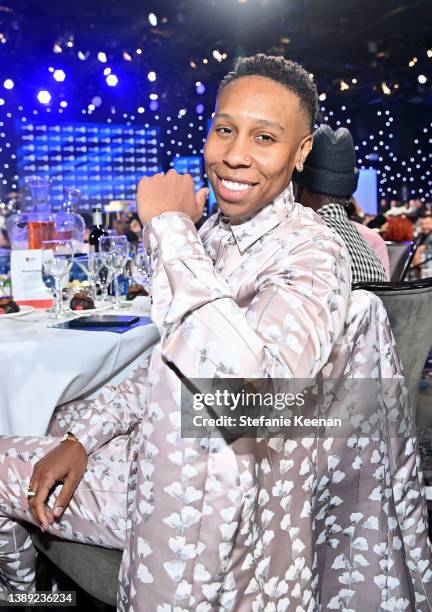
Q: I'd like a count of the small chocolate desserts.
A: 3